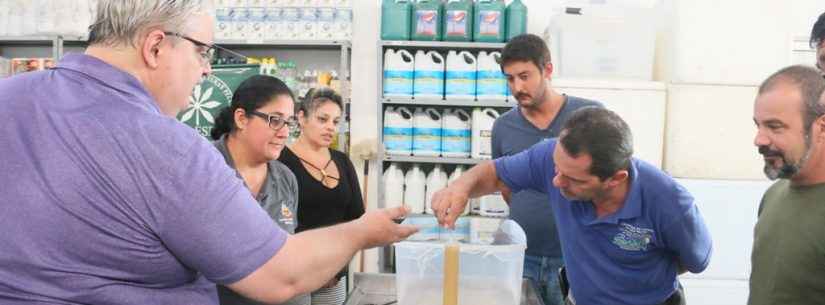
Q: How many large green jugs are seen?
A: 5